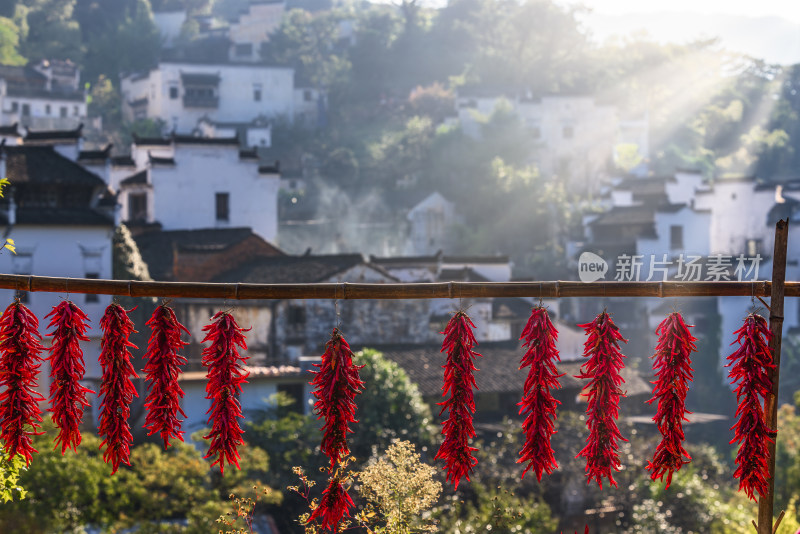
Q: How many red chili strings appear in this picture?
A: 11